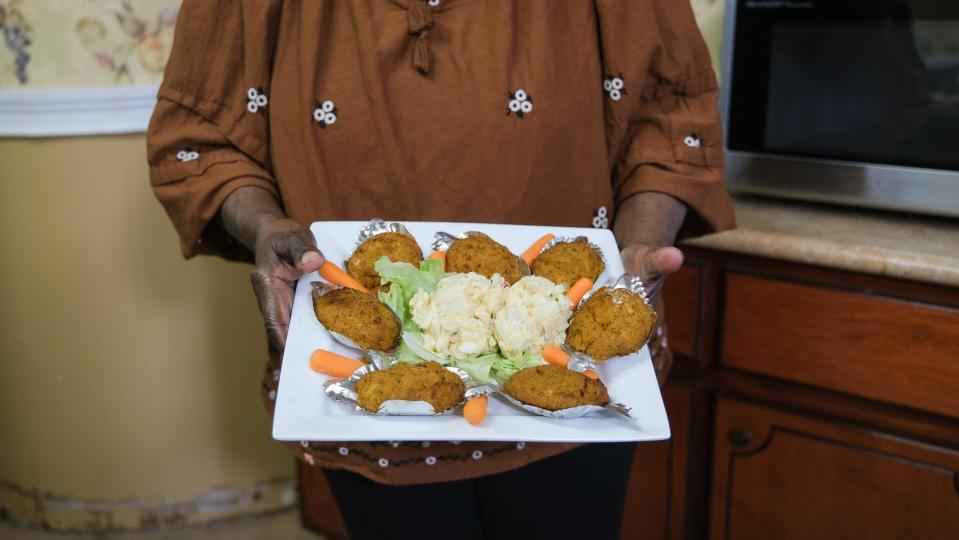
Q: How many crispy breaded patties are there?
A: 7